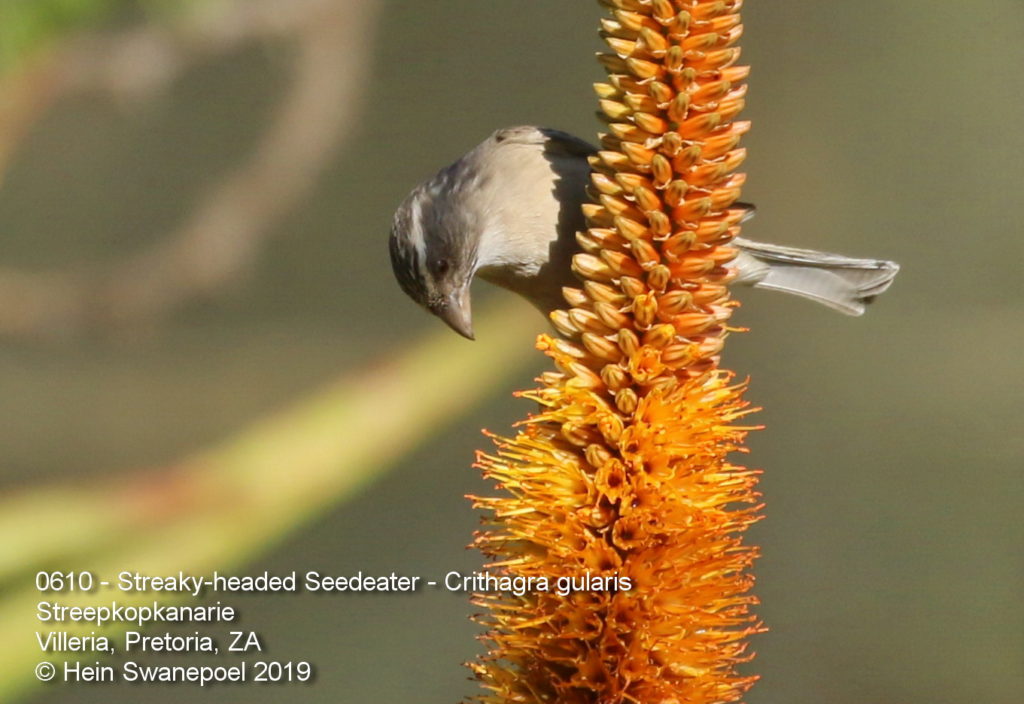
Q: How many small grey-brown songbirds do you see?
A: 1